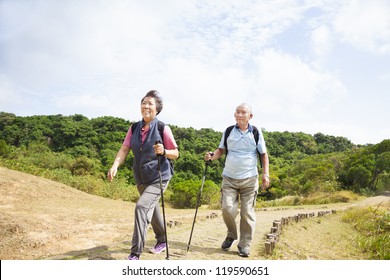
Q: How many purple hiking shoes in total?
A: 2